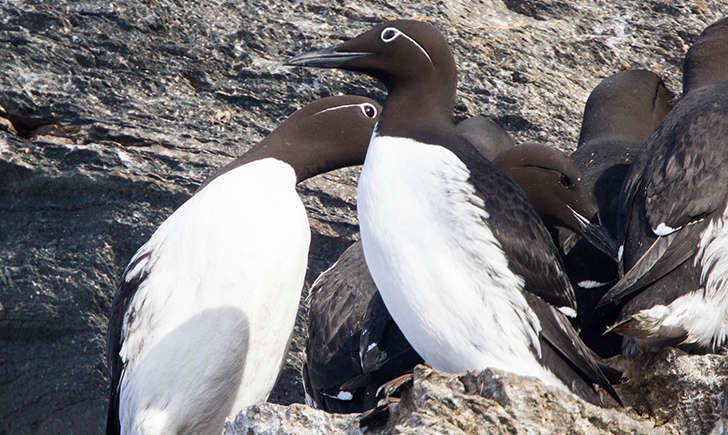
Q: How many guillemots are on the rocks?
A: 6